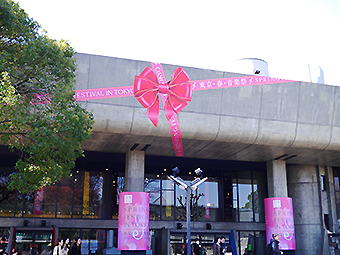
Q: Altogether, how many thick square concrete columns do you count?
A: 2